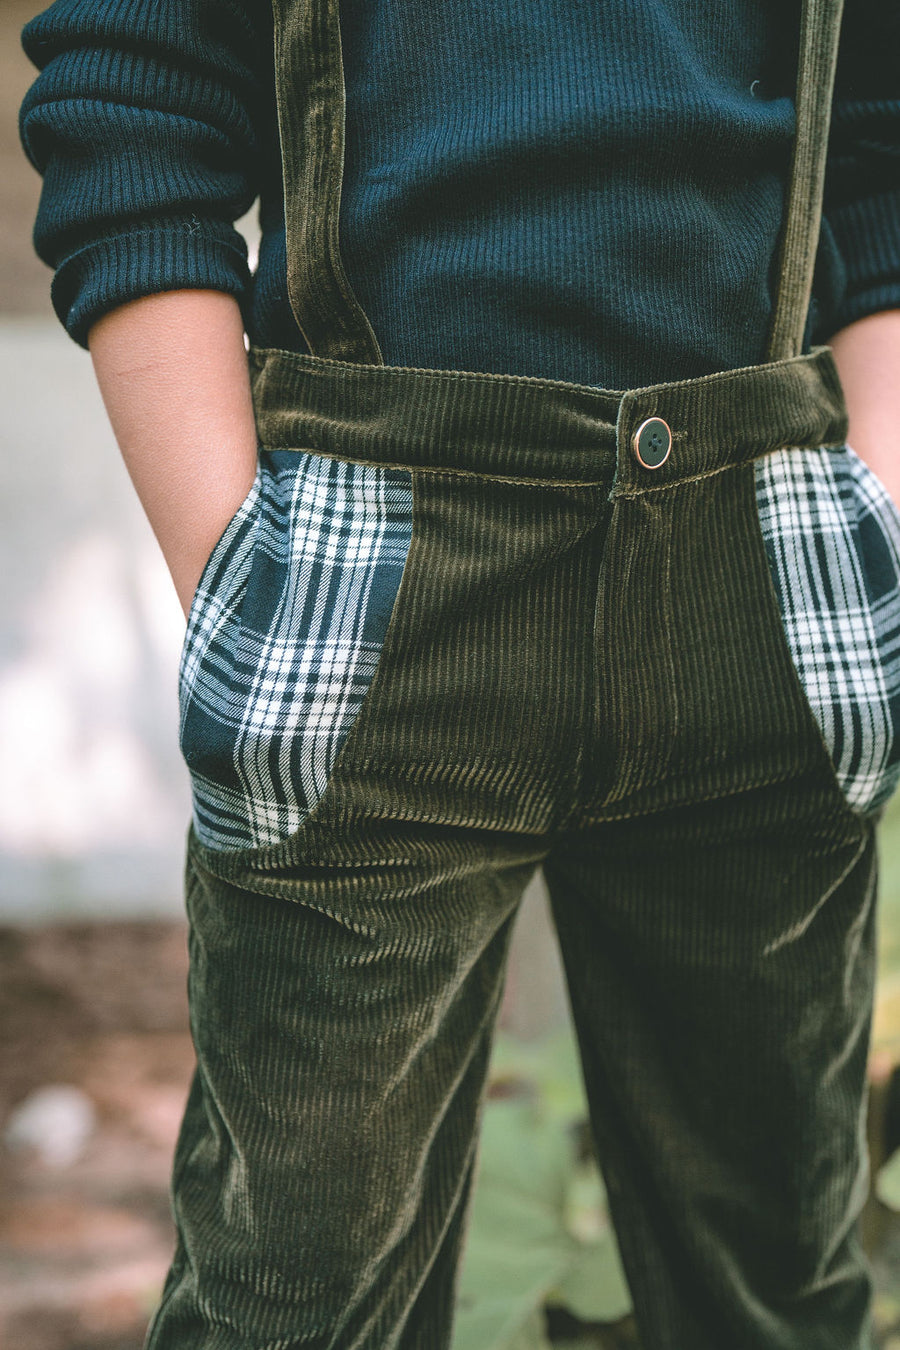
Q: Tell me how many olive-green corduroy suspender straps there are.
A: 2